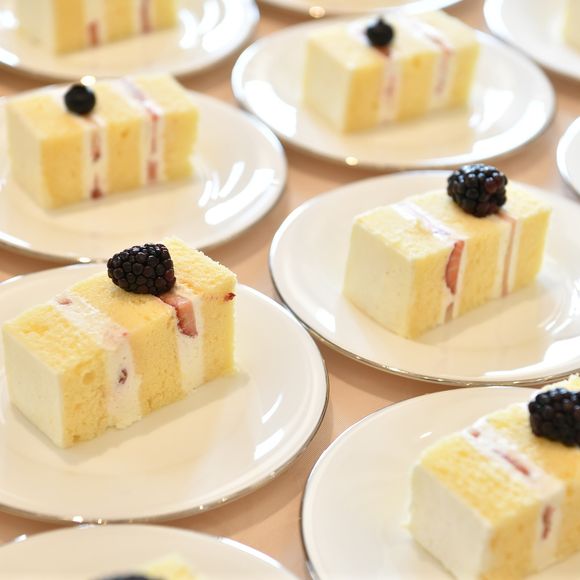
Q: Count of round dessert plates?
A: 10